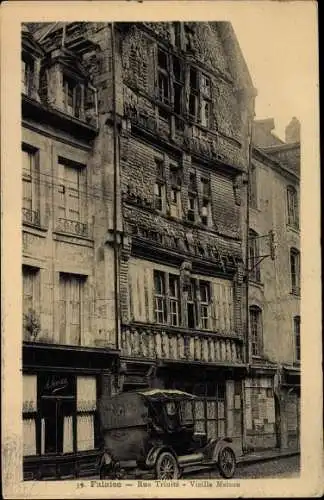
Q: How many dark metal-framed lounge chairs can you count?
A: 0